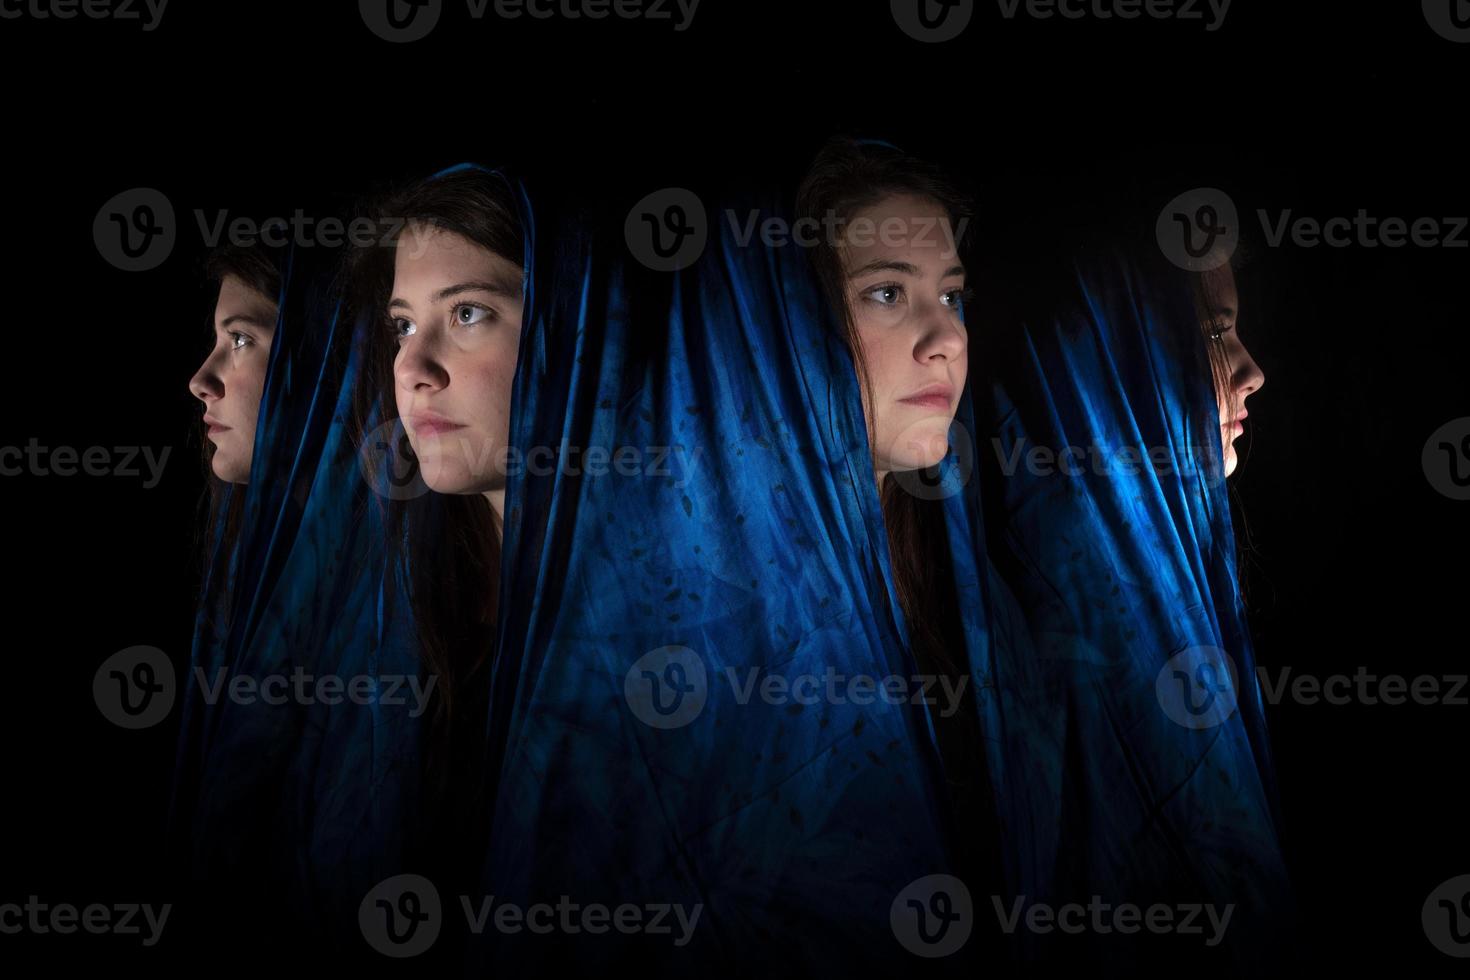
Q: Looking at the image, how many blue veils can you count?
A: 4